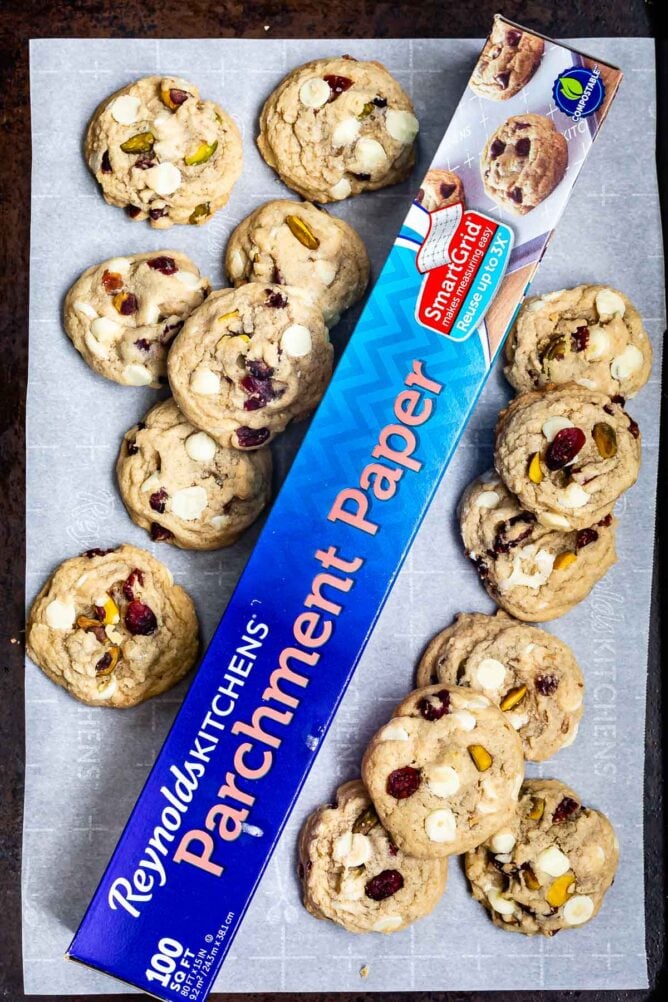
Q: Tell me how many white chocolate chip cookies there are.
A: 14